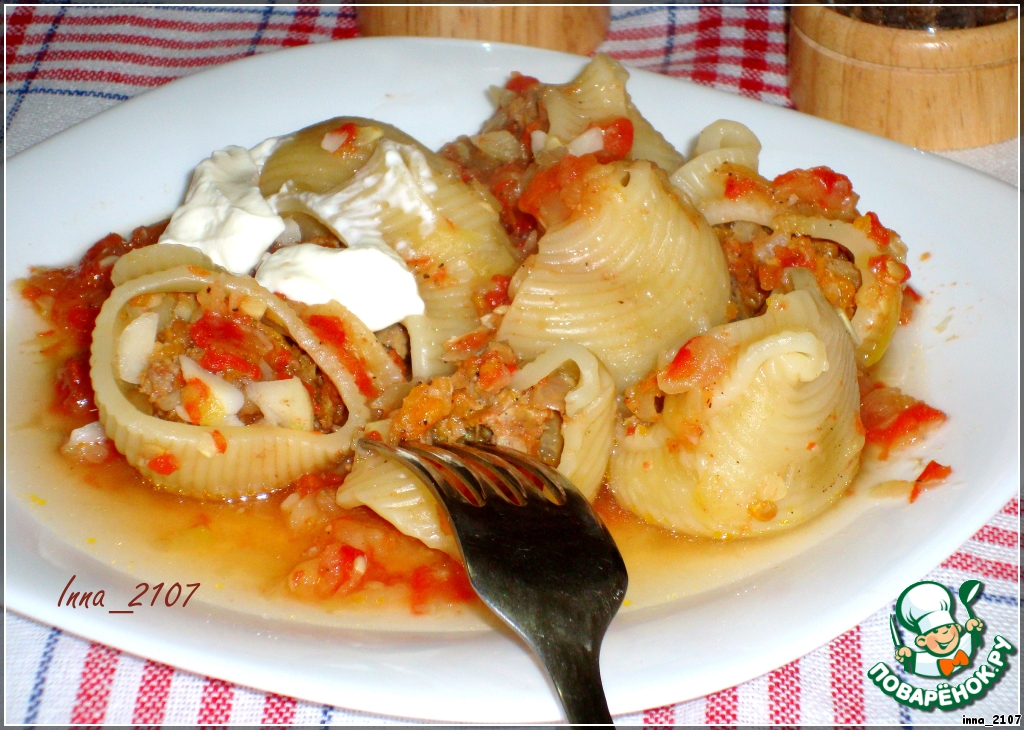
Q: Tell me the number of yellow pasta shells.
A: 7